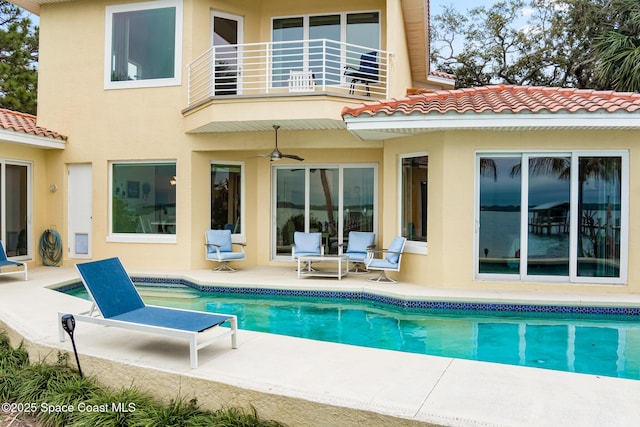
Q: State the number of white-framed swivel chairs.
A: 4